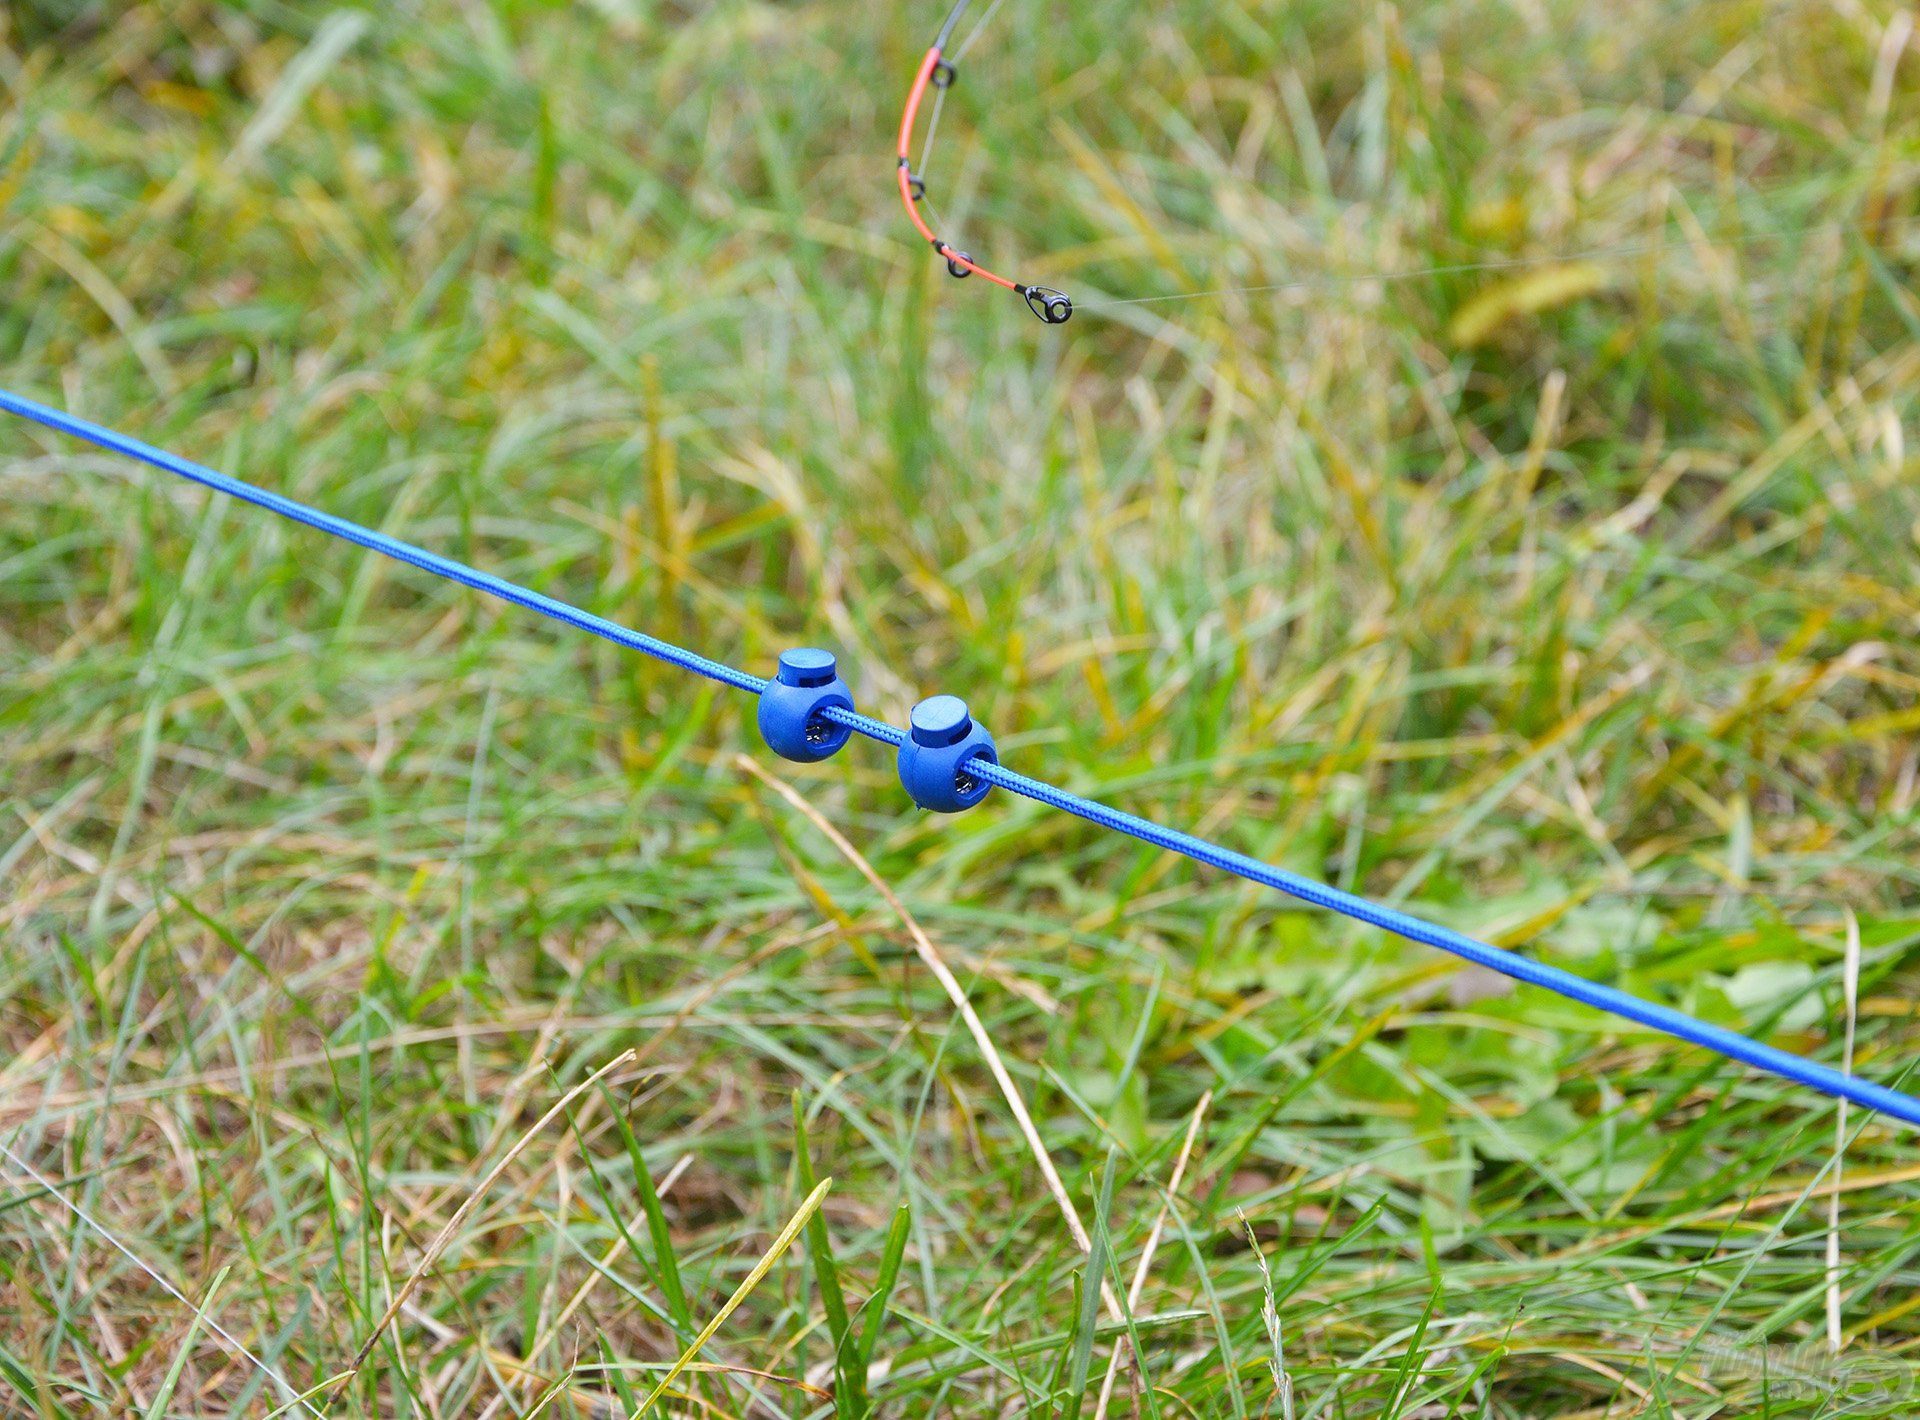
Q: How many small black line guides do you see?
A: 4